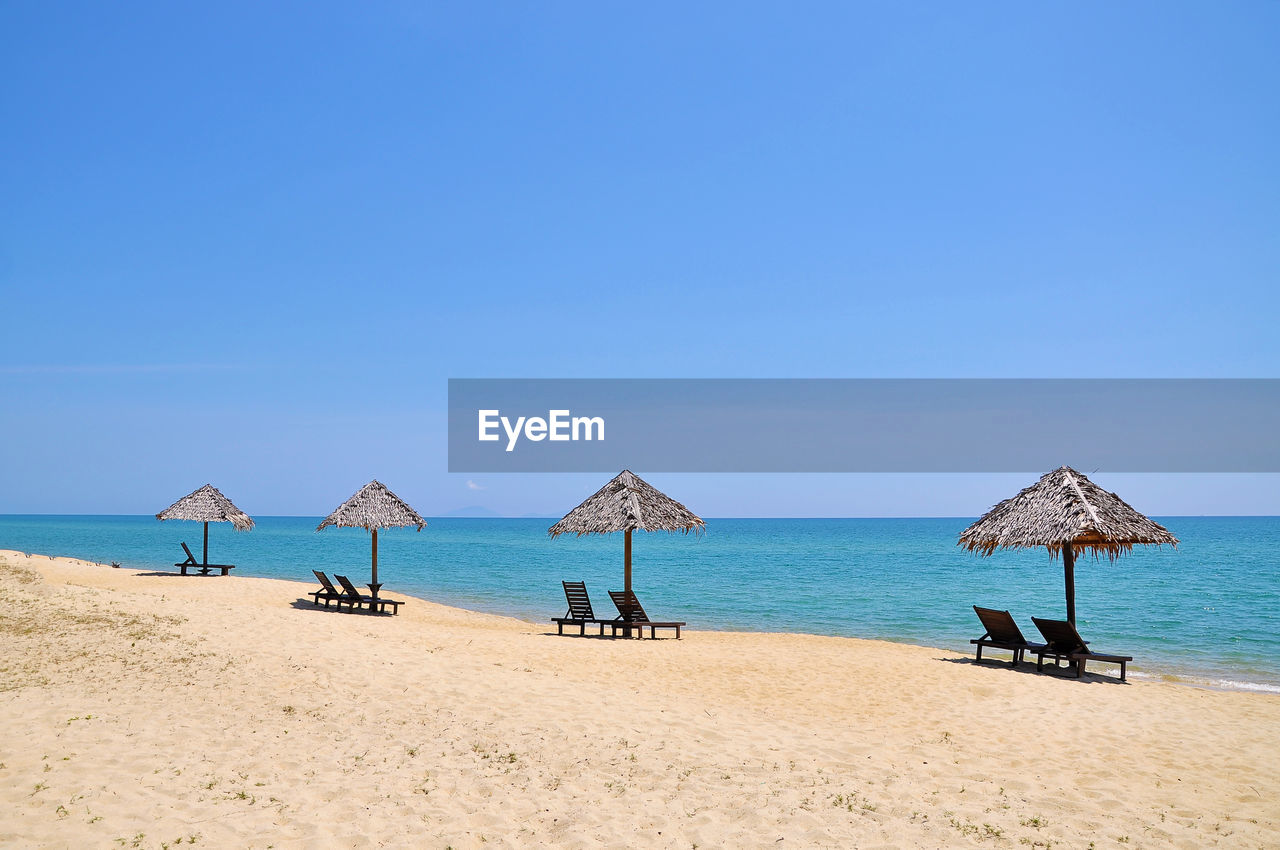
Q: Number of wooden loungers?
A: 7